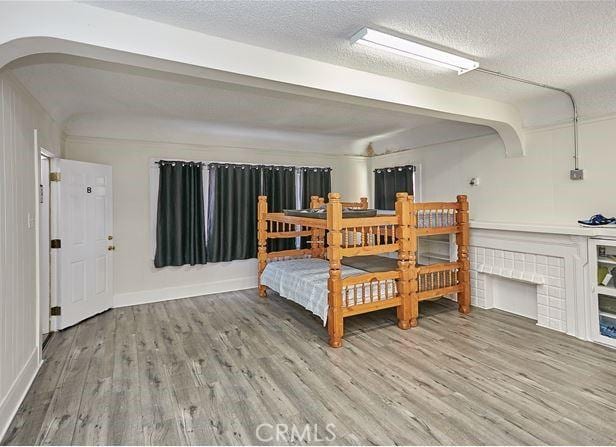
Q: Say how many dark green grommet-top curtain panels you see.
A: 5